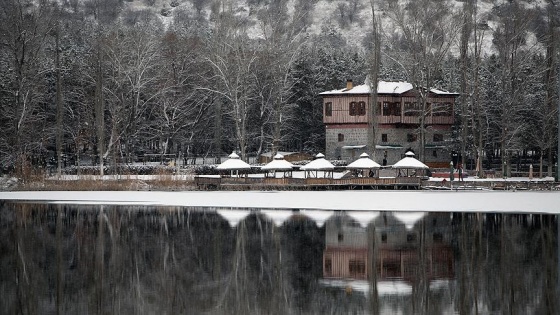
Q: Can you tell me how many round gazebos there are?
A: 5